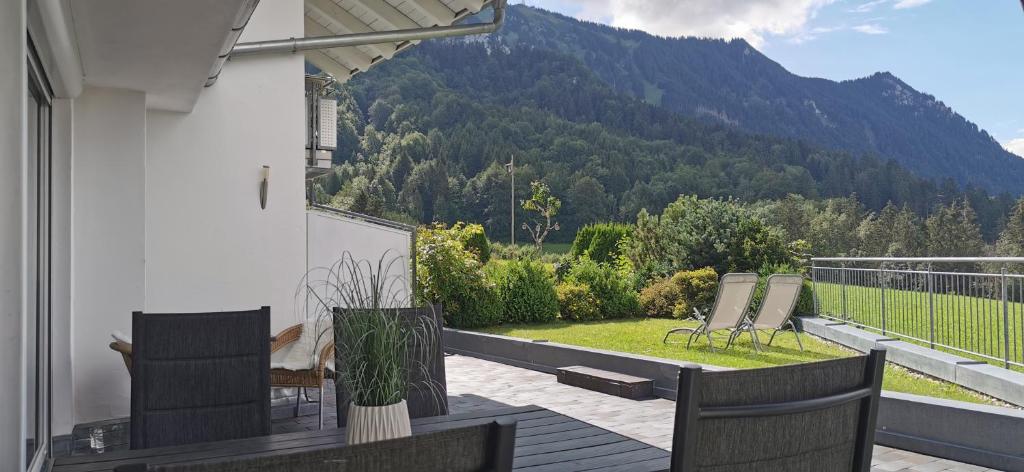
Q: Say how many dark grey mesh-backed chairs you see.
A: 4